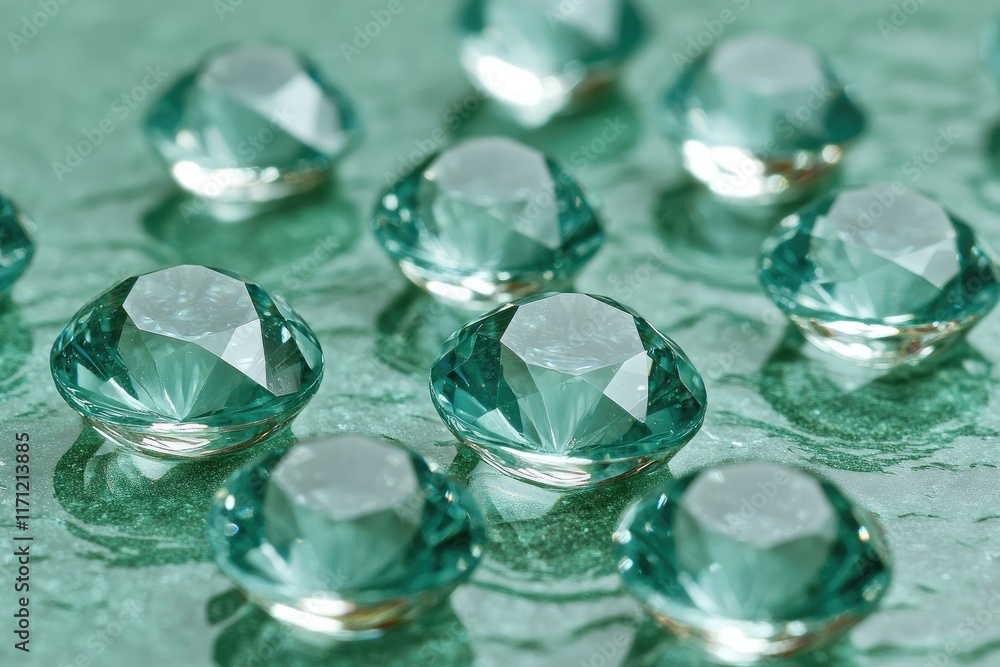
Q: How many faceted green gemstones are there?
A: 10